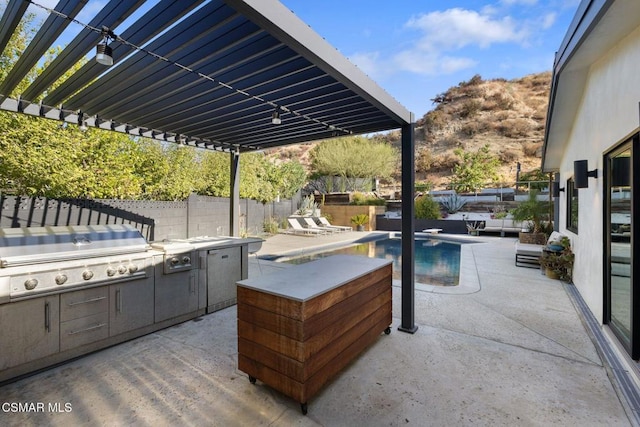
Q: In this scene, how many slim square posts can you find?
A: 2